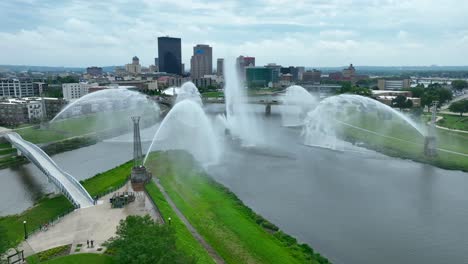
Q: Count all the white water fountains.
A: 6